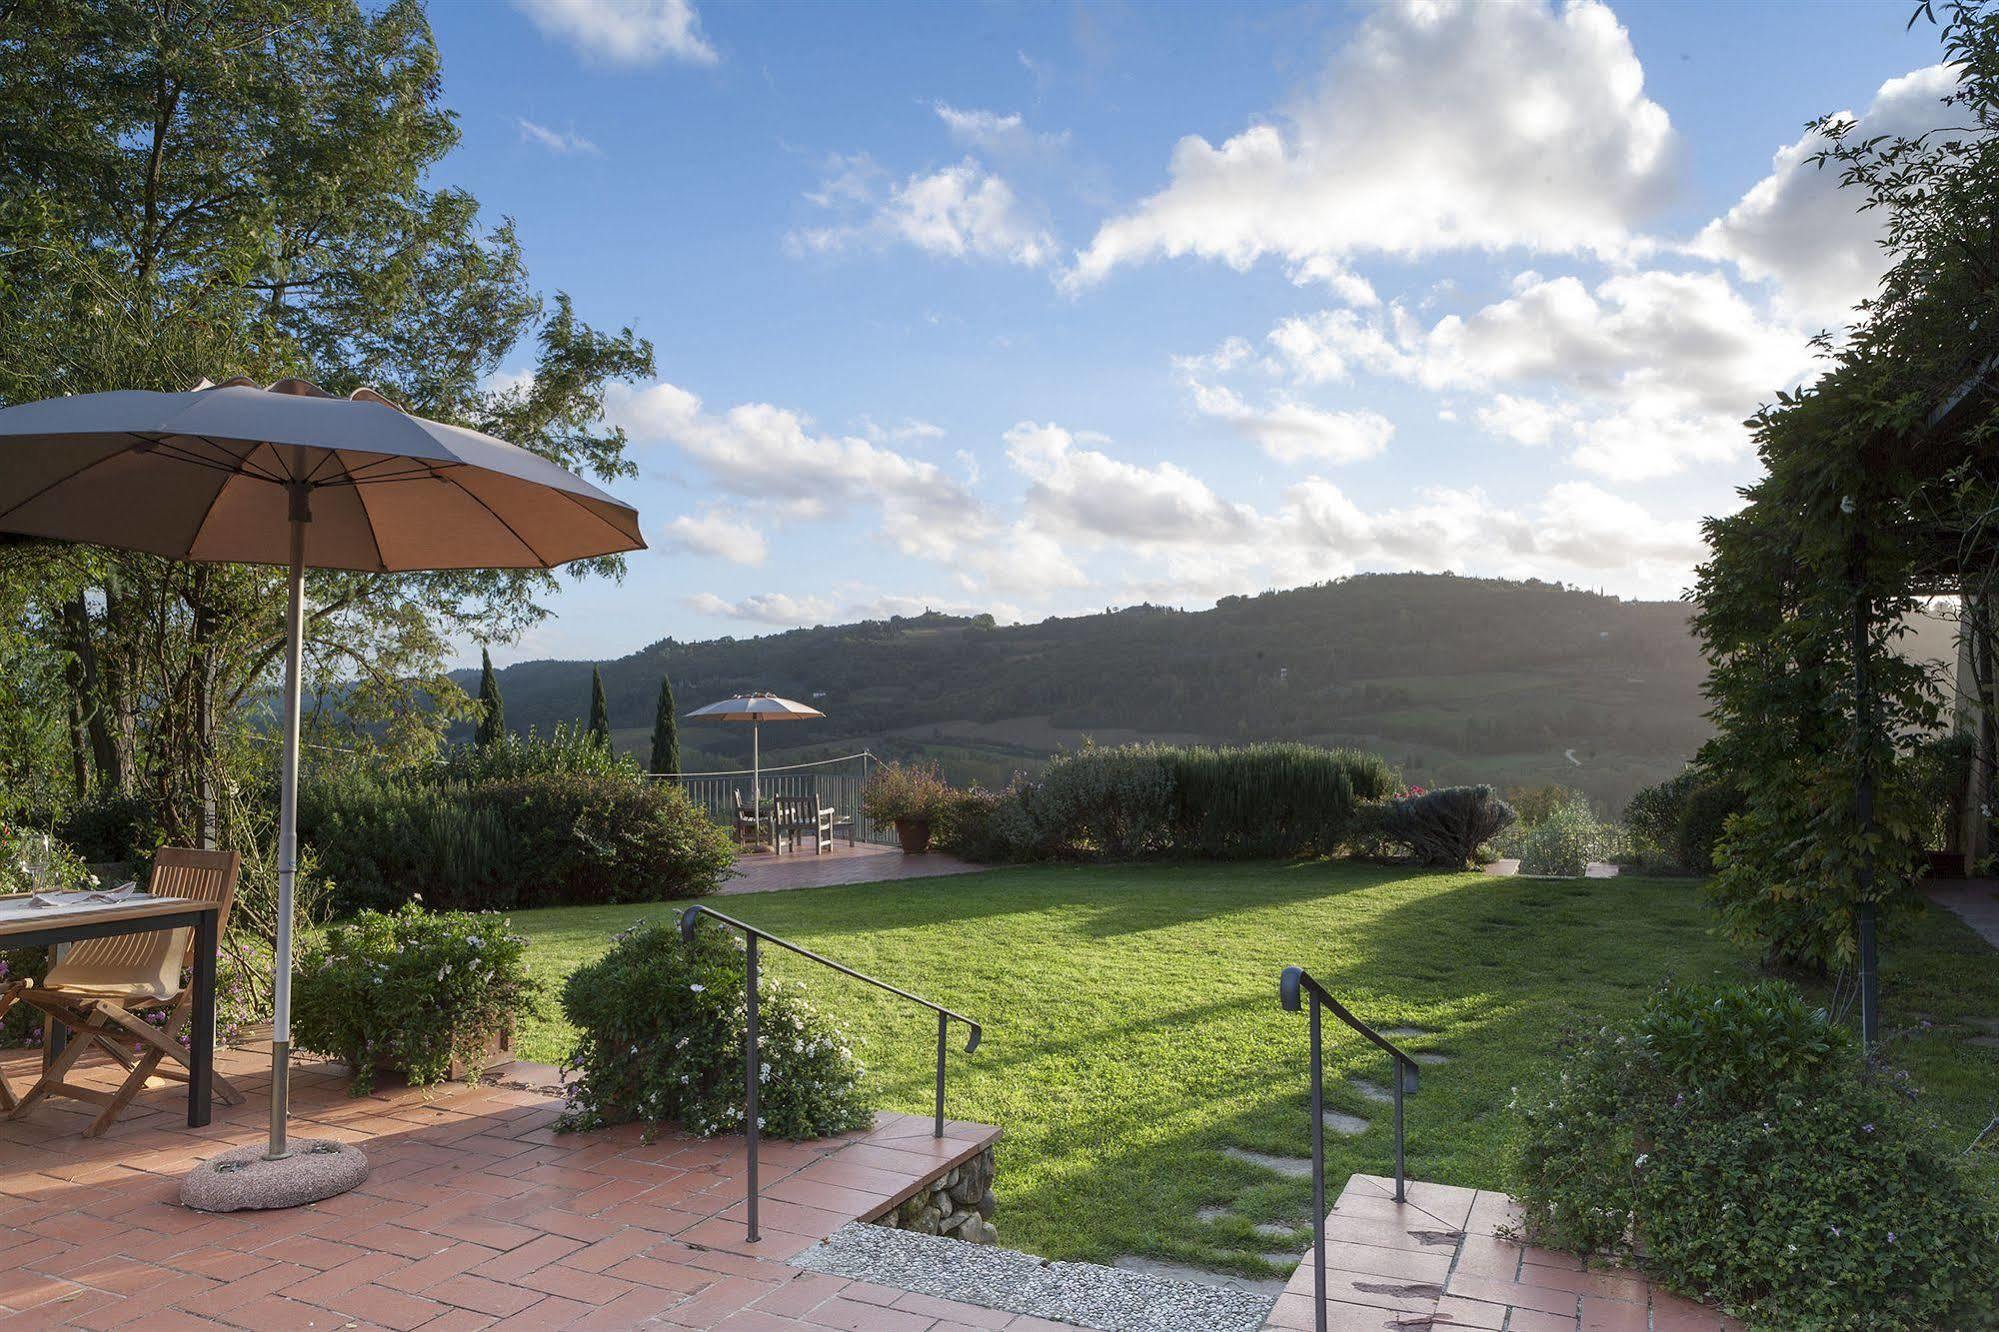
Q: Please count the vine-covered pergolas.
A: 1